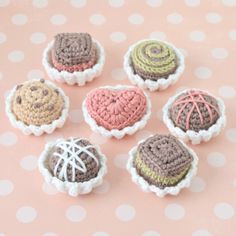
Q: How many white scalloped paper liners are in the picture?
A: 7